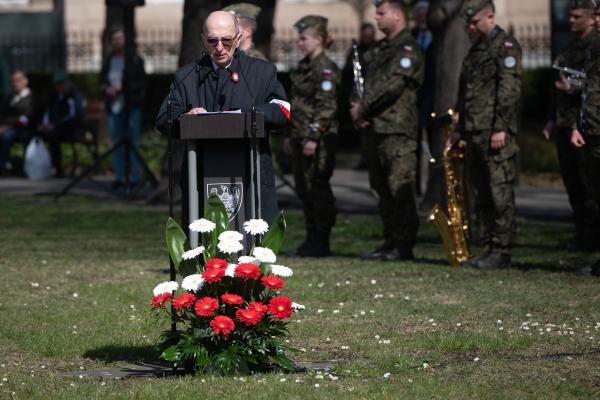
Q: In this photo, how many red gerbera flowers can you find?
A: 12